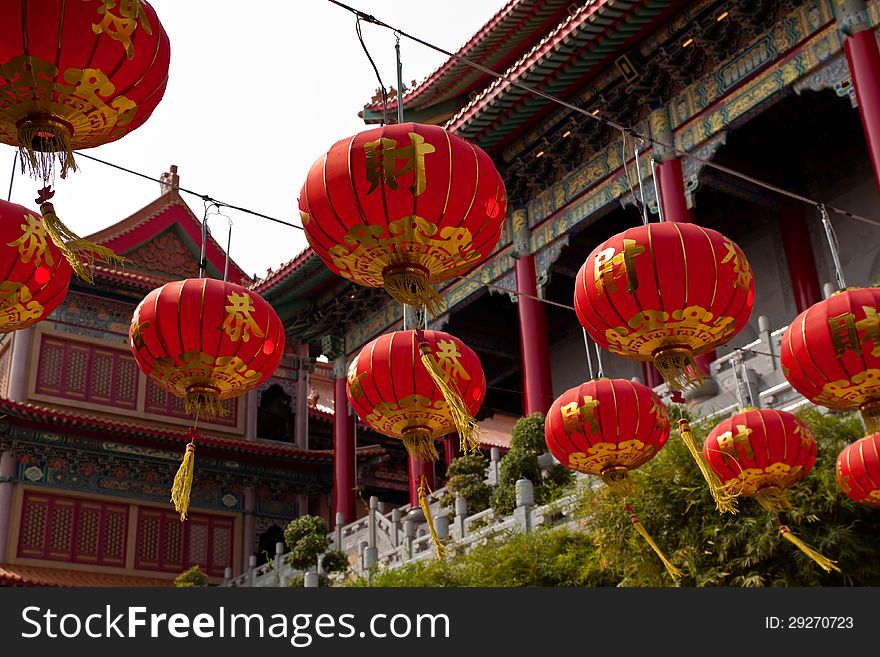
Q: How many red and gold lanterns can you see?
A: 10